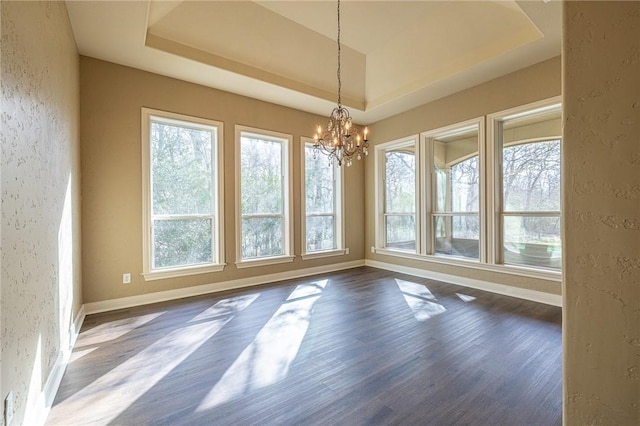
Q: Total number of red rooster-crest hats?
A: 0